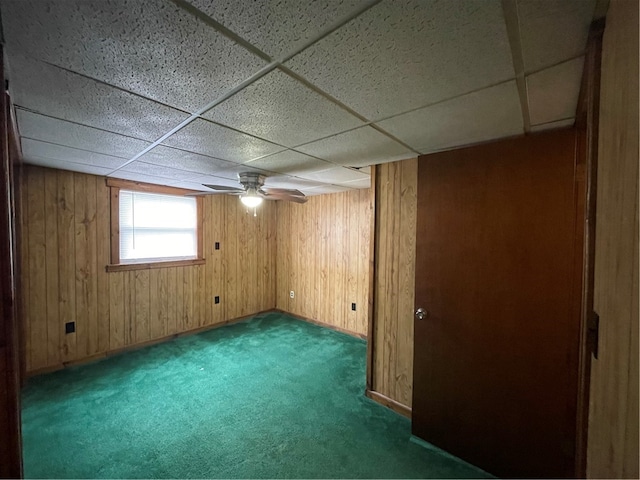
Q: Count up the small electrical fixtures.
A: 5